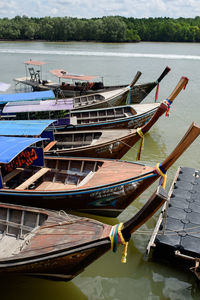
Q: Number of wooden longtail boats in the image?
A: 6